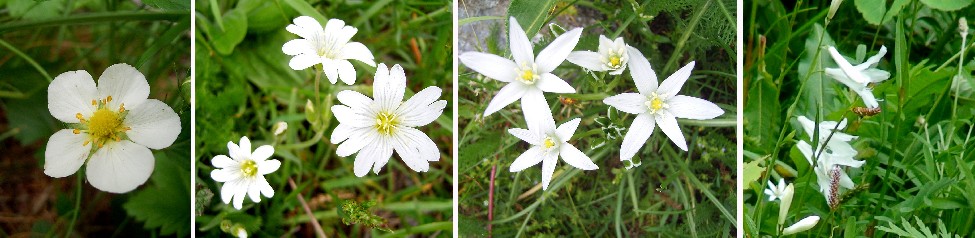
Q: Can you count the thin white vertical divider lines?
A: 3